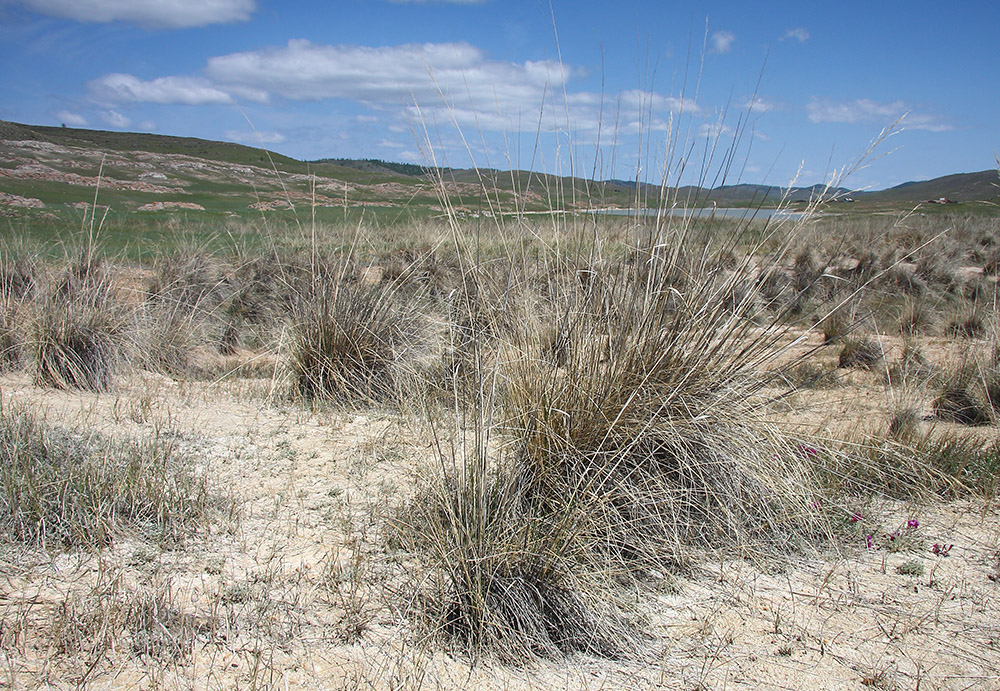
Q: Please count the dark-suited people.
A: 0